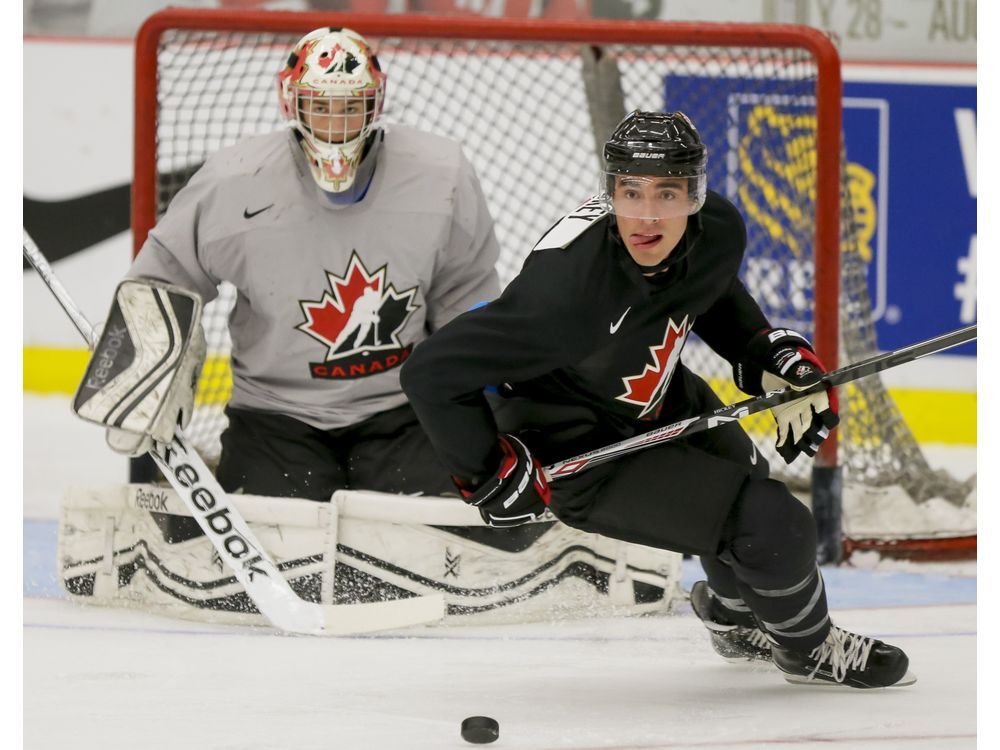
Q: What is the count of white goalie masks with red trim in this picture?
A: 1